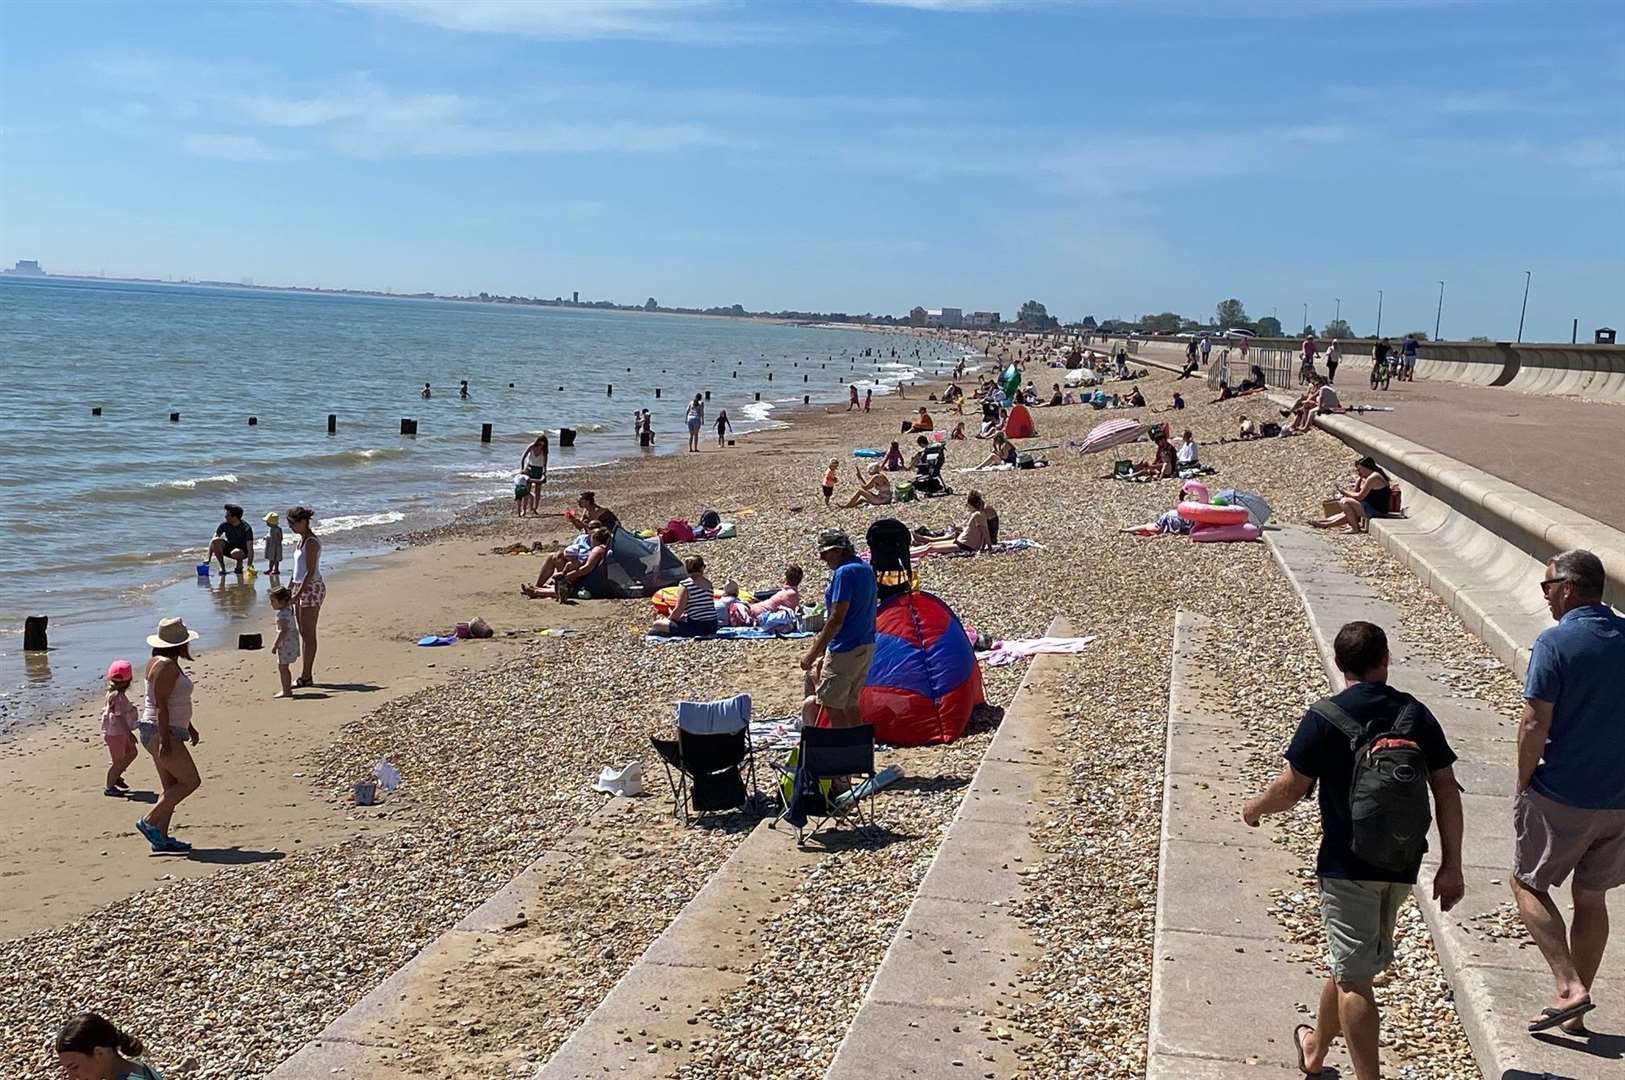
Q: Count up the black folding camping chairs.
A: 2